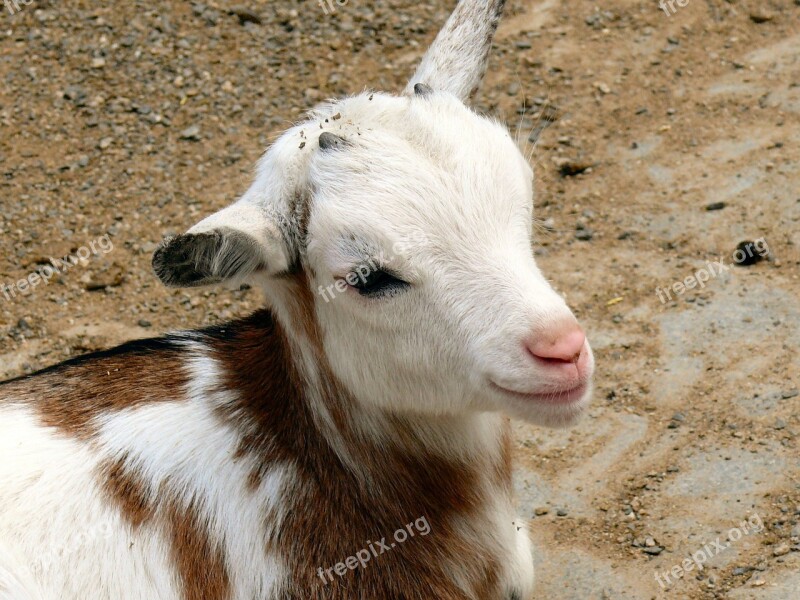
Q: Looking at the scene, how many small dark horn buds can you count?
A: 2